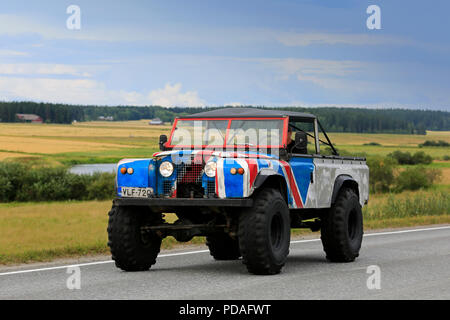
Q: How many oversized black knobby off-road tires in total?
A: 4